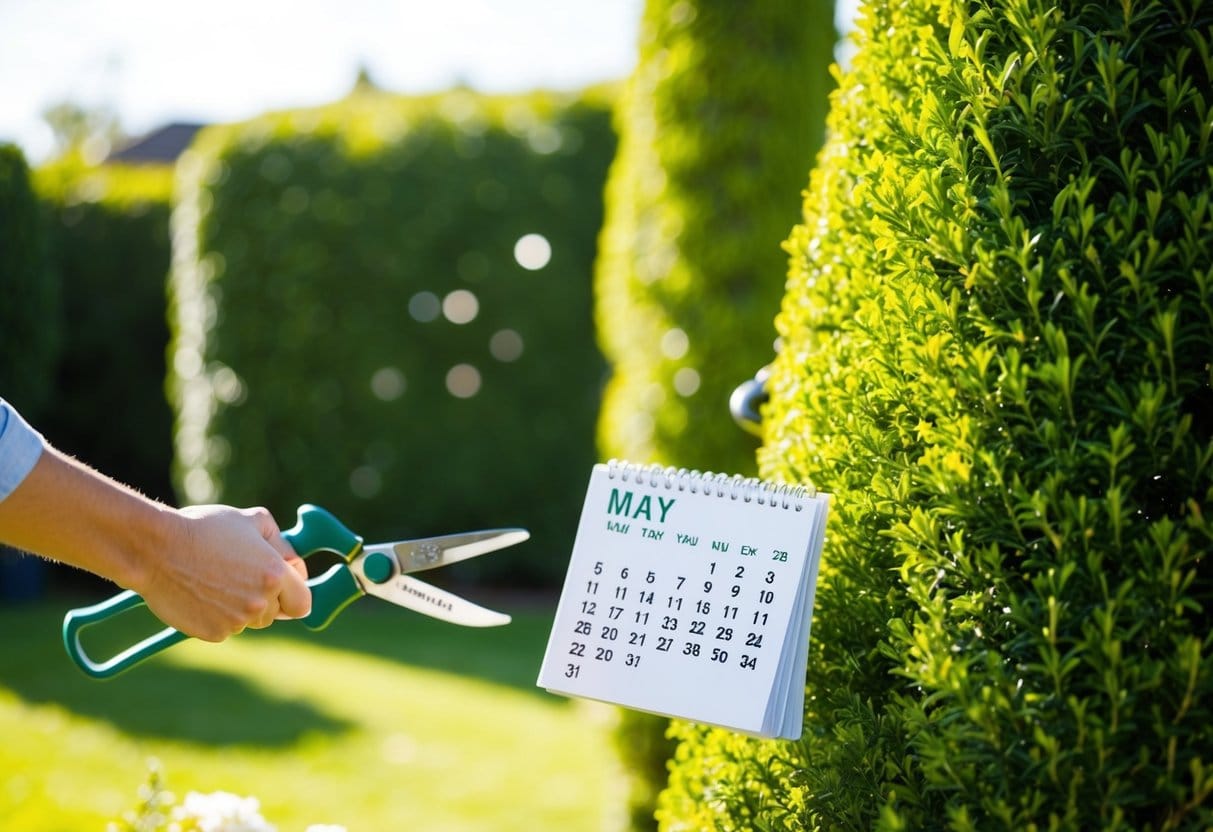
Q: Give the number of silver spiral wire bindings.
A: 15